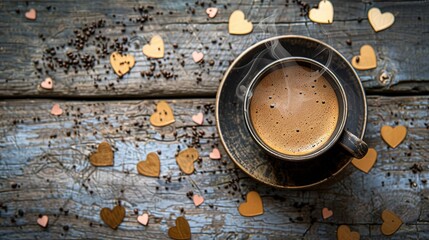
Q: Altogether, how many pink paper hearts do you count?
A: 11